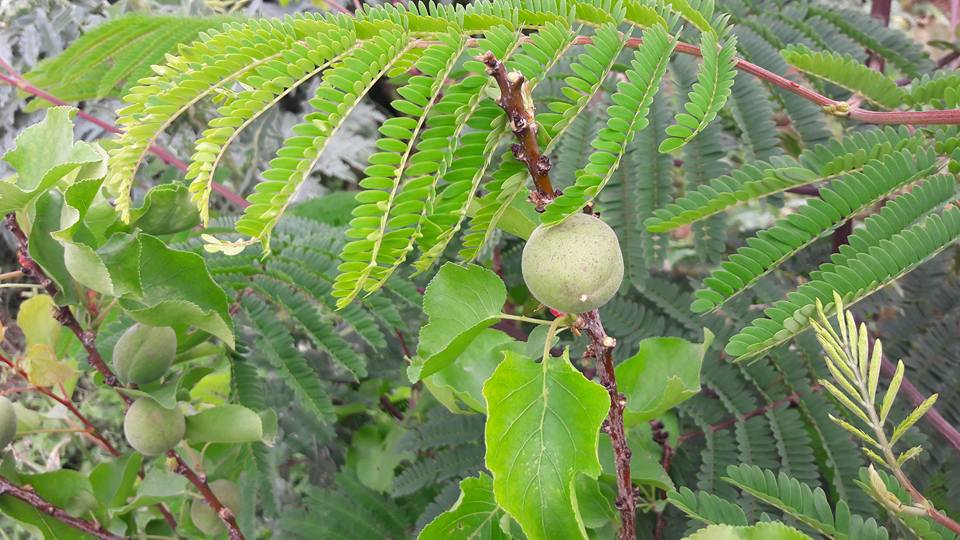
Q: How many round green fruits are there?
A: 5